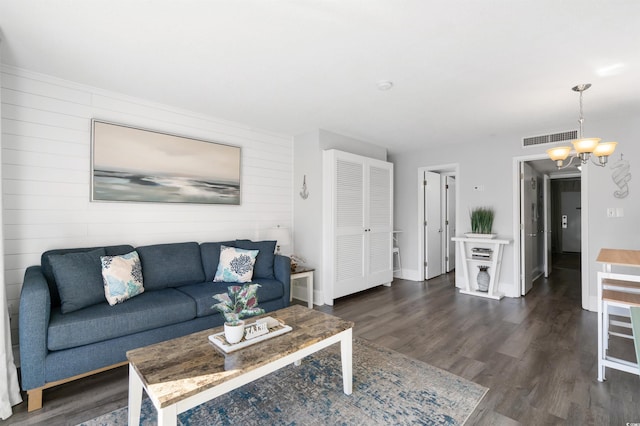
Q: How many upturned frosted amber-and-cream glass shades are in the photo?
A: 3